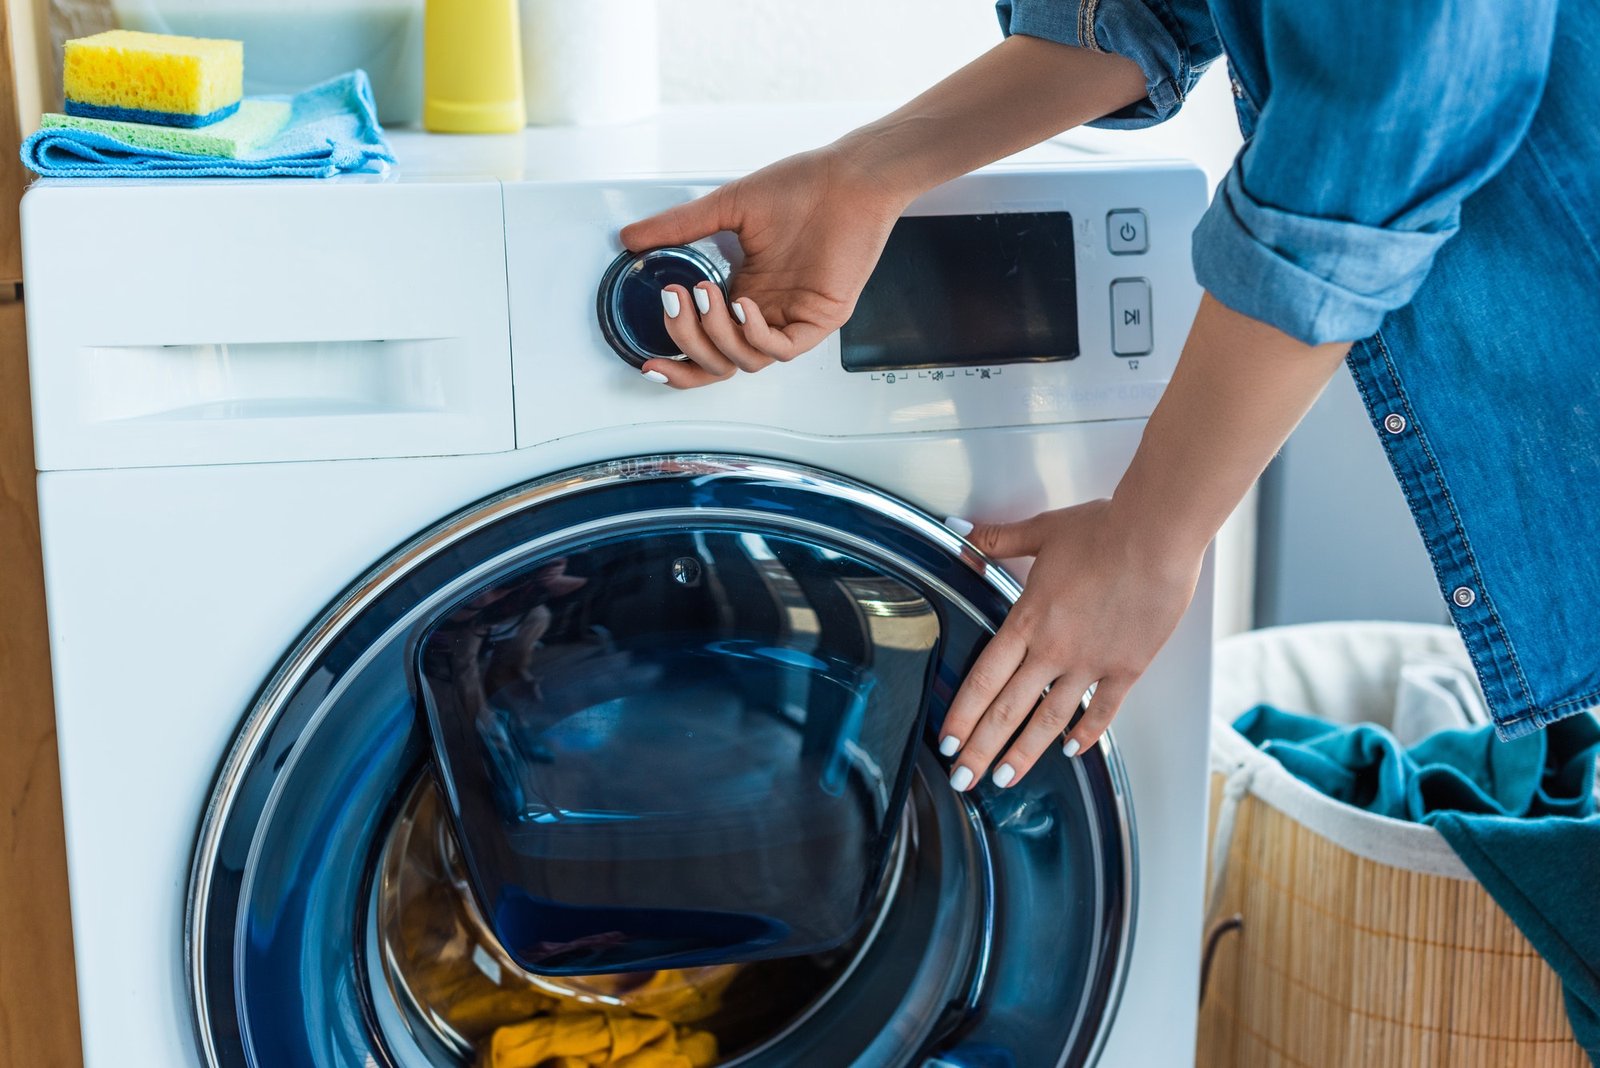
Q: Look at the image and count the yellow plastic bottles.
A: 1